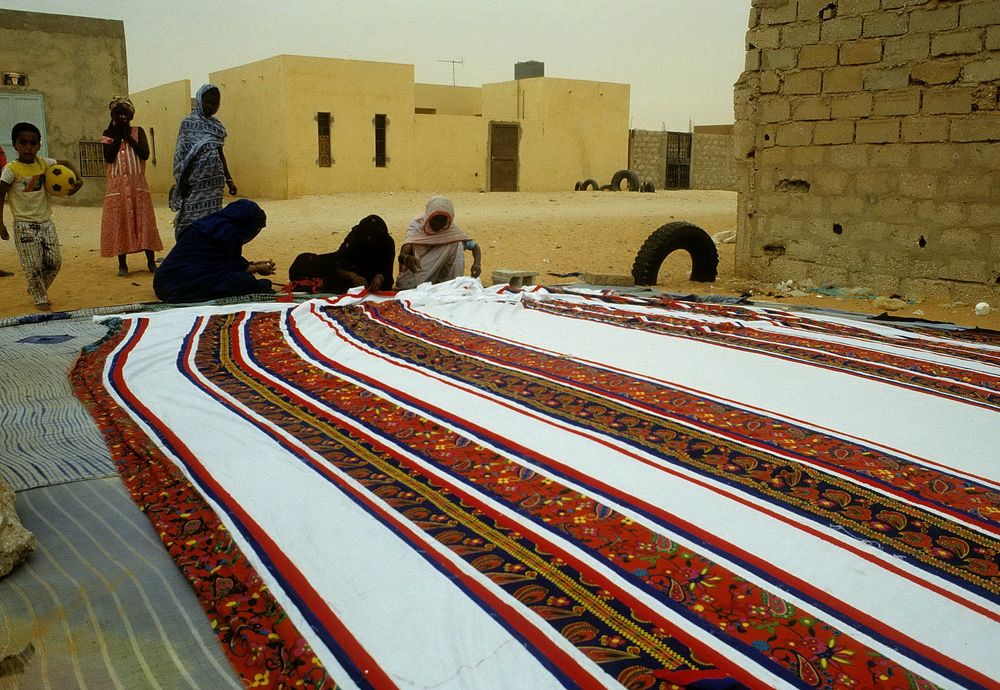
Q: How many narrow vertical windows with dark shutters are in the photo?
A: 2